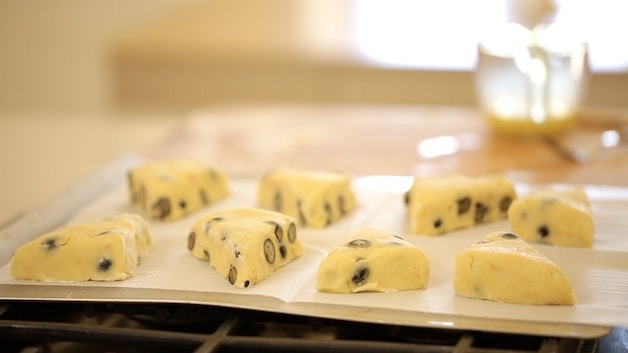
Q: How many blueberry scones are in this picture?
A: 8